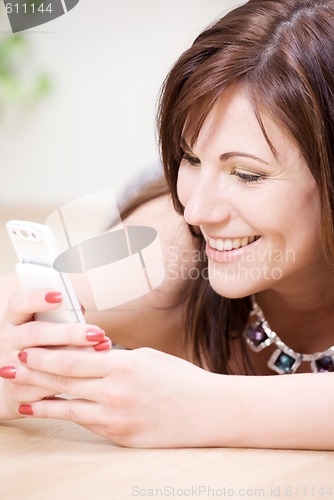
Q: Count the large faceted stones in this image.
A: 3